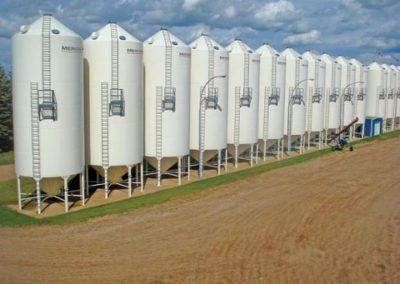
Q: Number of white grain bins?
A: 15